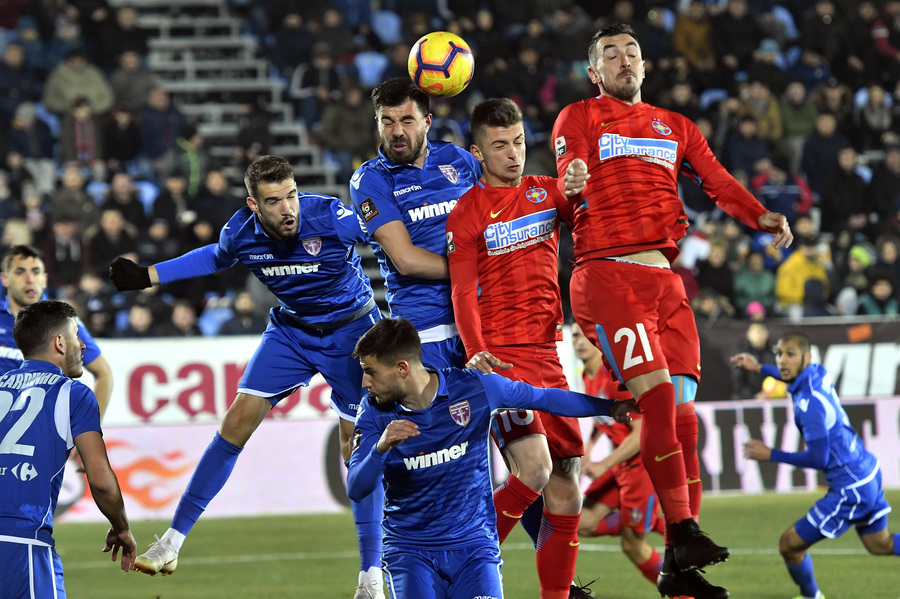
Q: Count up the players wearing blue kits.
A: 6